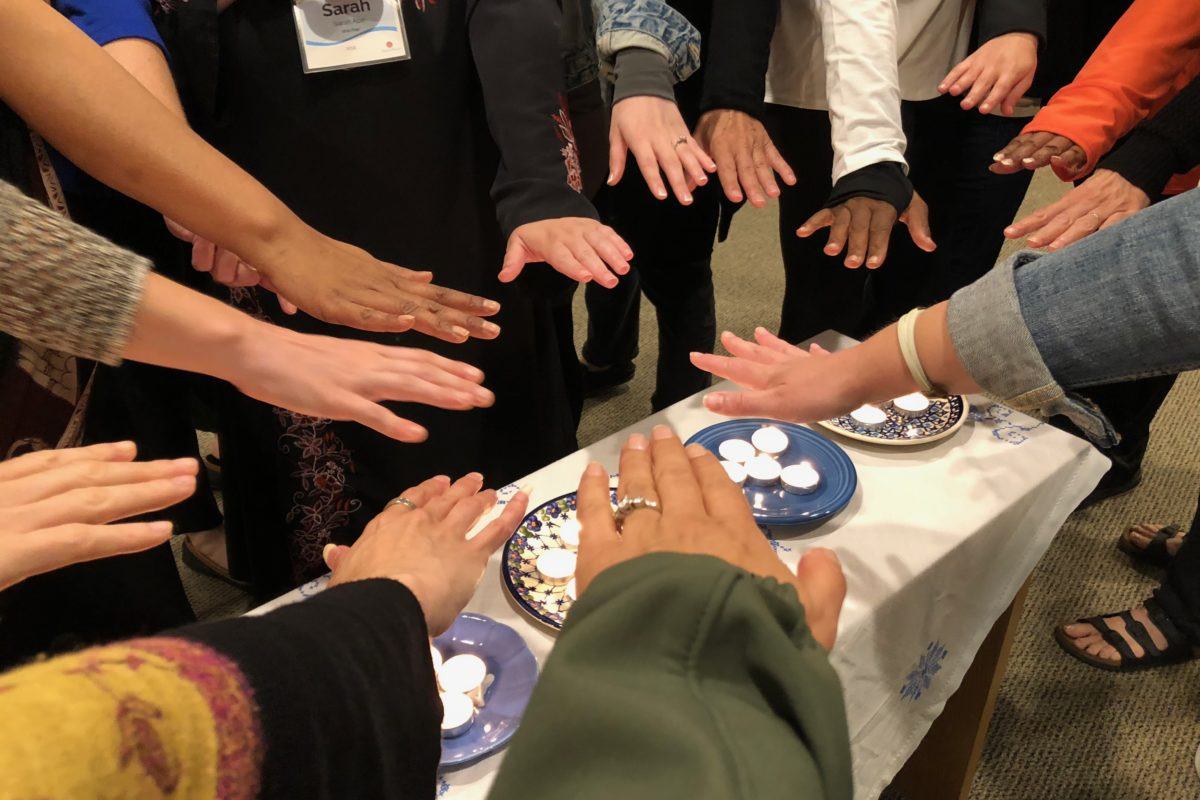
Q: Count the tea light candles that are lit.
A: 13